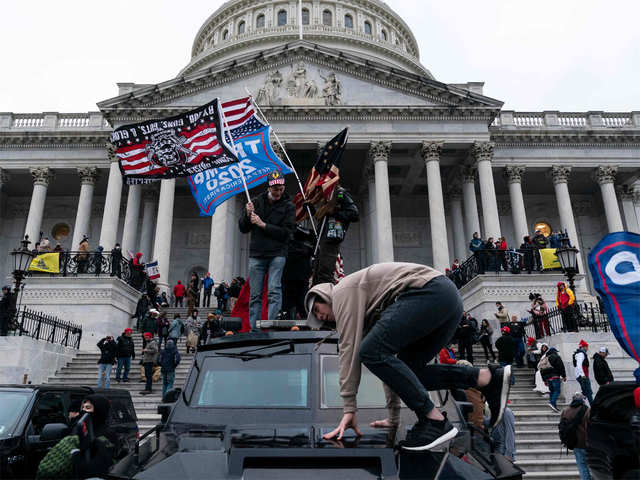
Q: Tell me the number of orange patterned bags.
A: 0